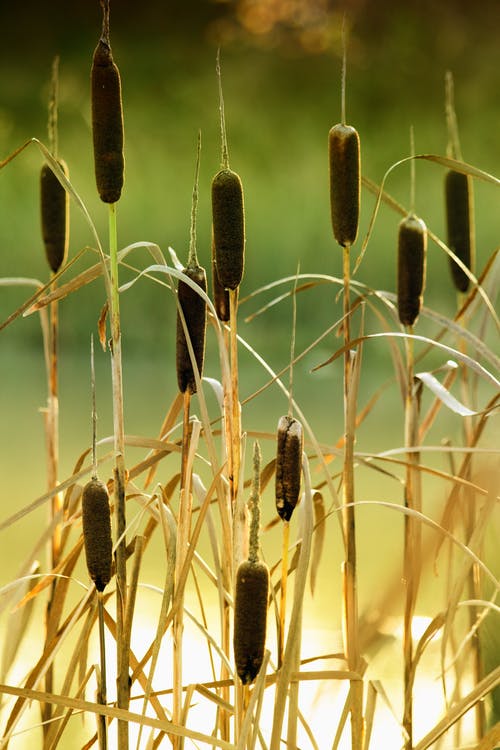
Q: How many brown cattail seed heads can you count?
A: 11